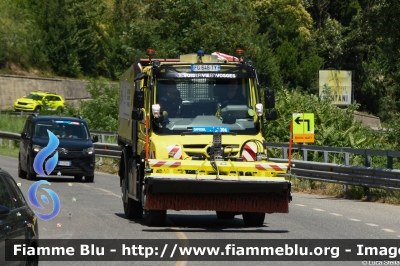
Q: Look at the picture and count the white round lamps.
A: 2